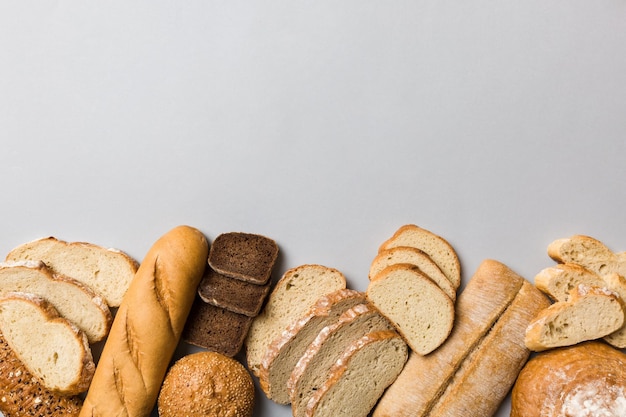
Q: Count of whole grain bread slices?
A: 3